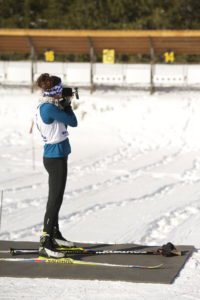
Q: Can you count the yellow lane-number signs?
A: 3